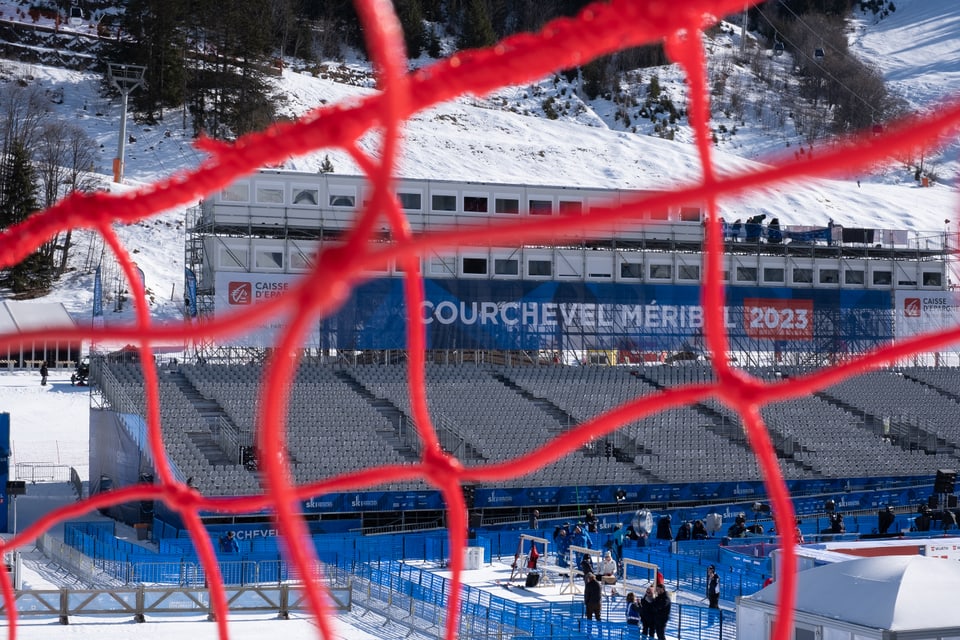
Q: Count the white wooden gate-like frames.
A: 3